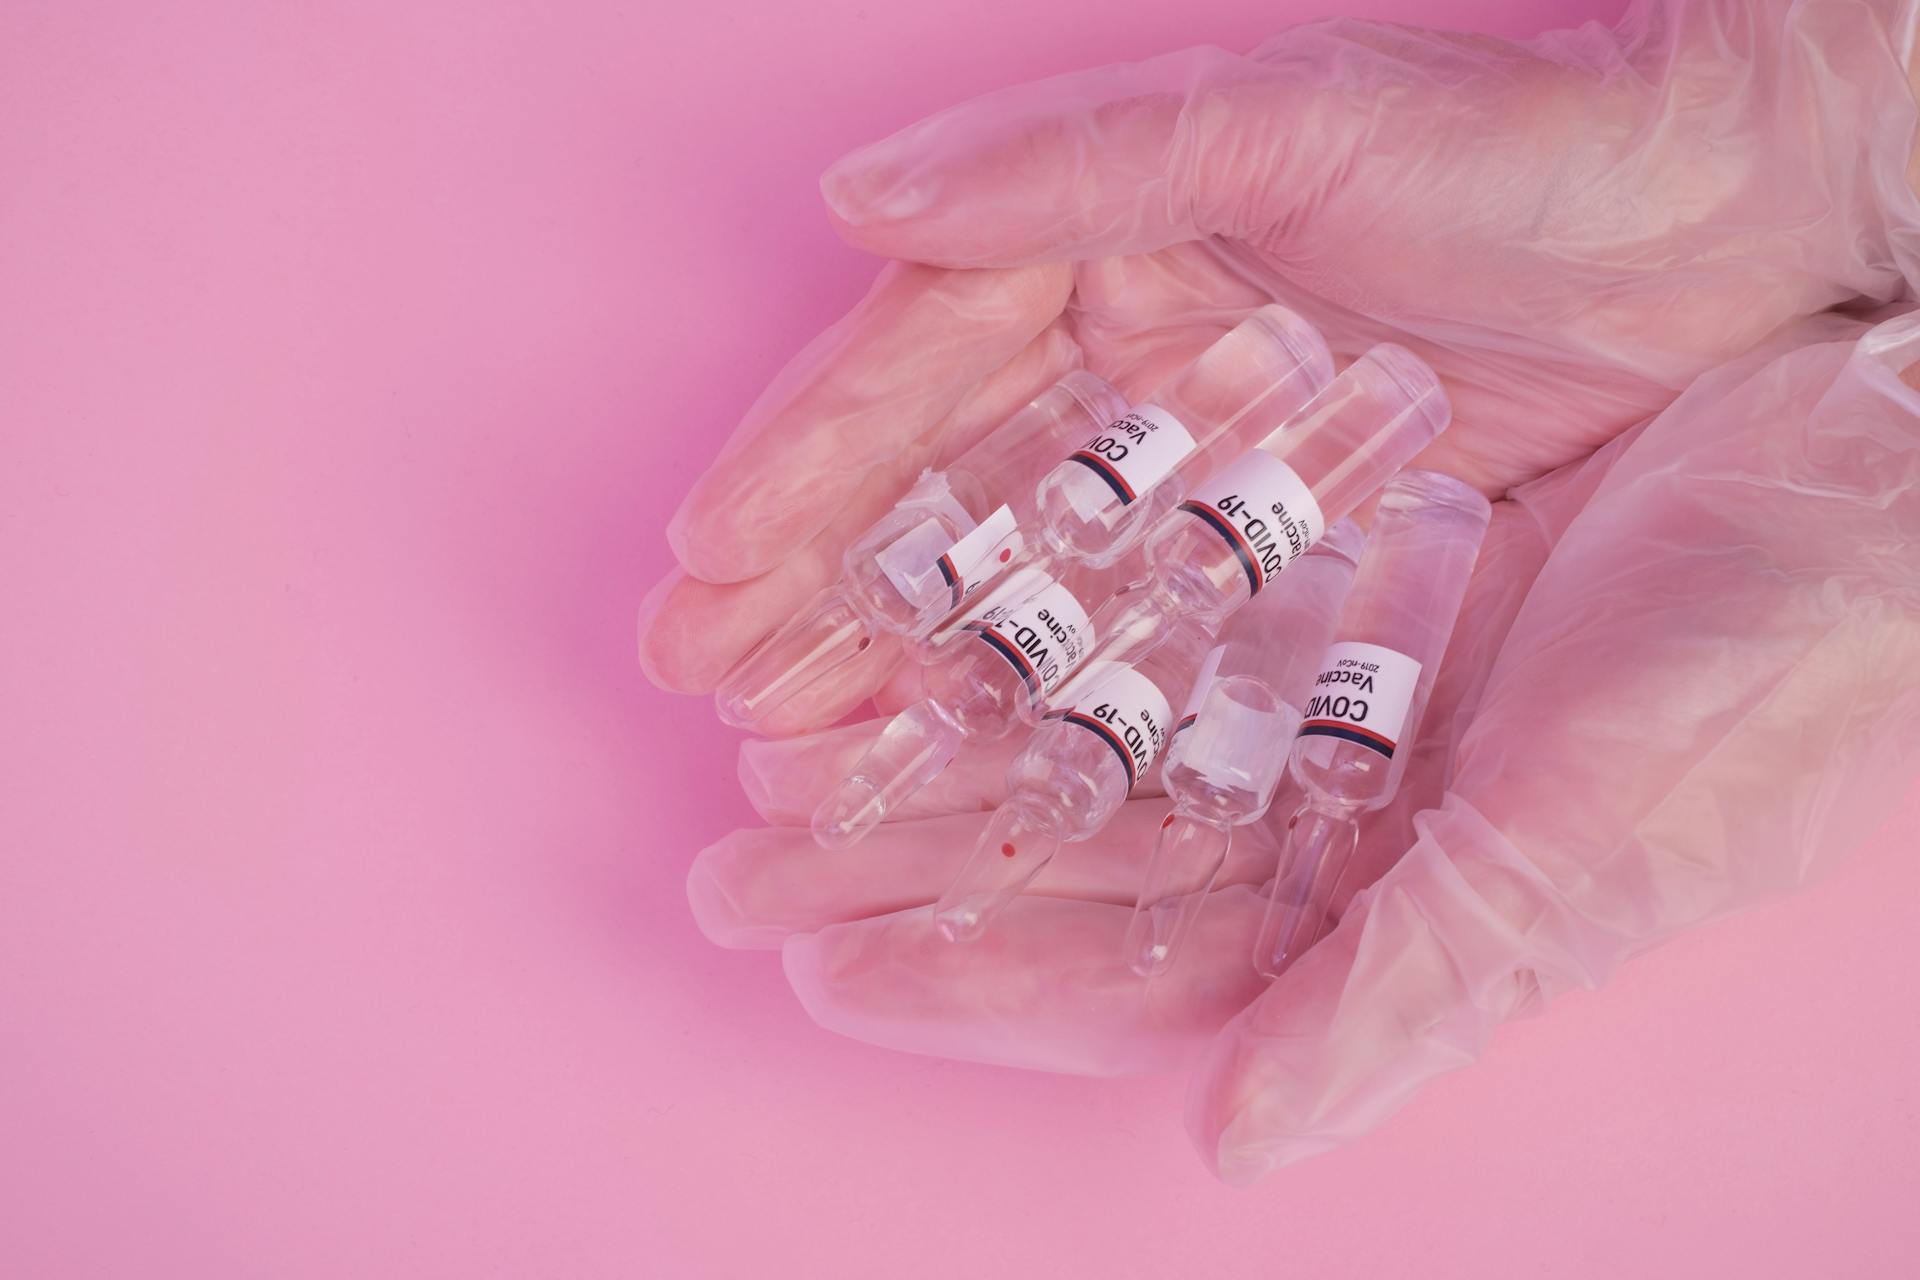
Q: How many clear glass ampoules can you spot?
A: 7